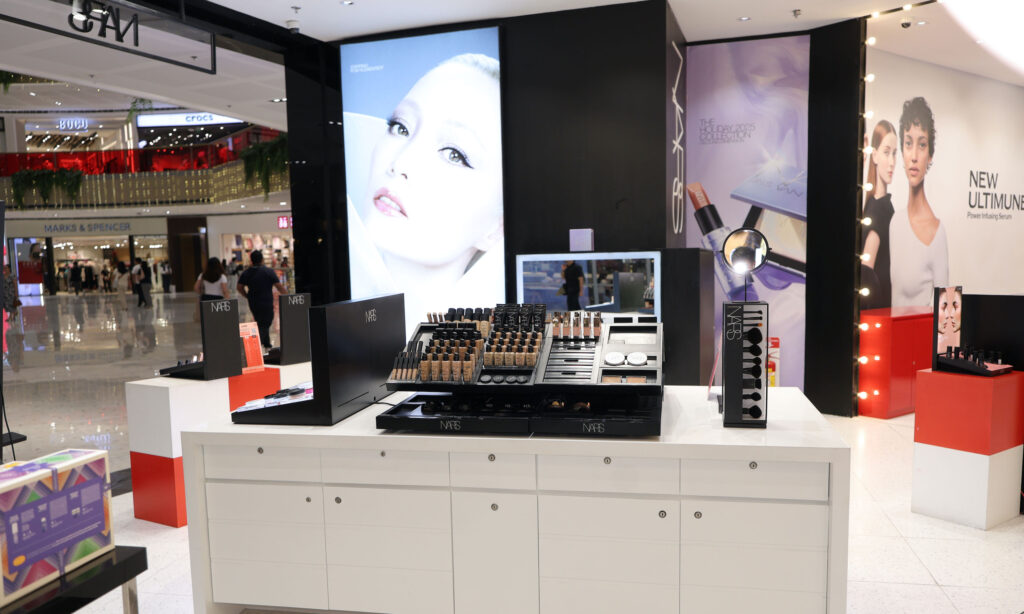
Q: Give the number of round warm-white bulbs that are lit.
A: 13